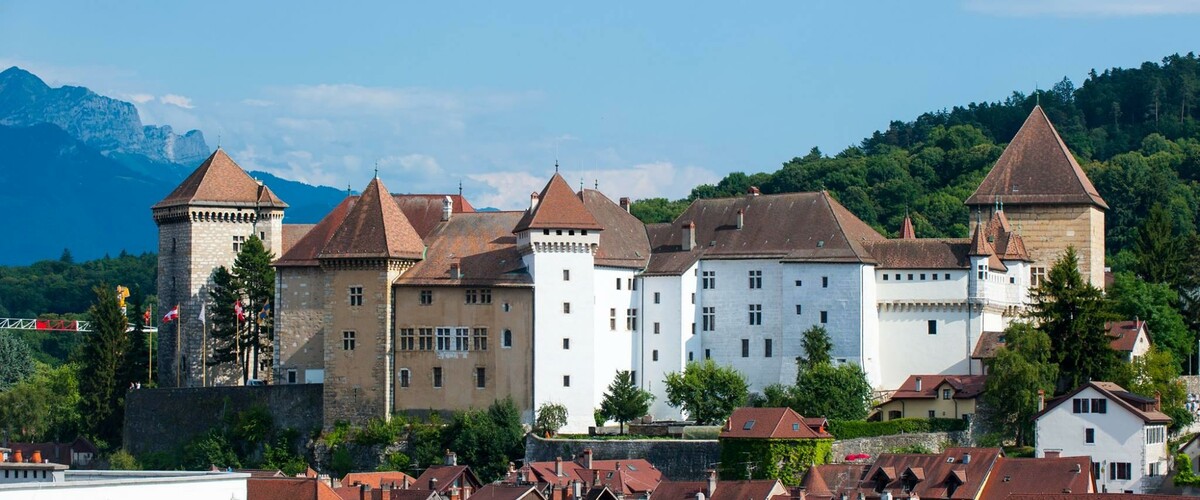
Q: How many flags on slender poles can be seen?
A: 5